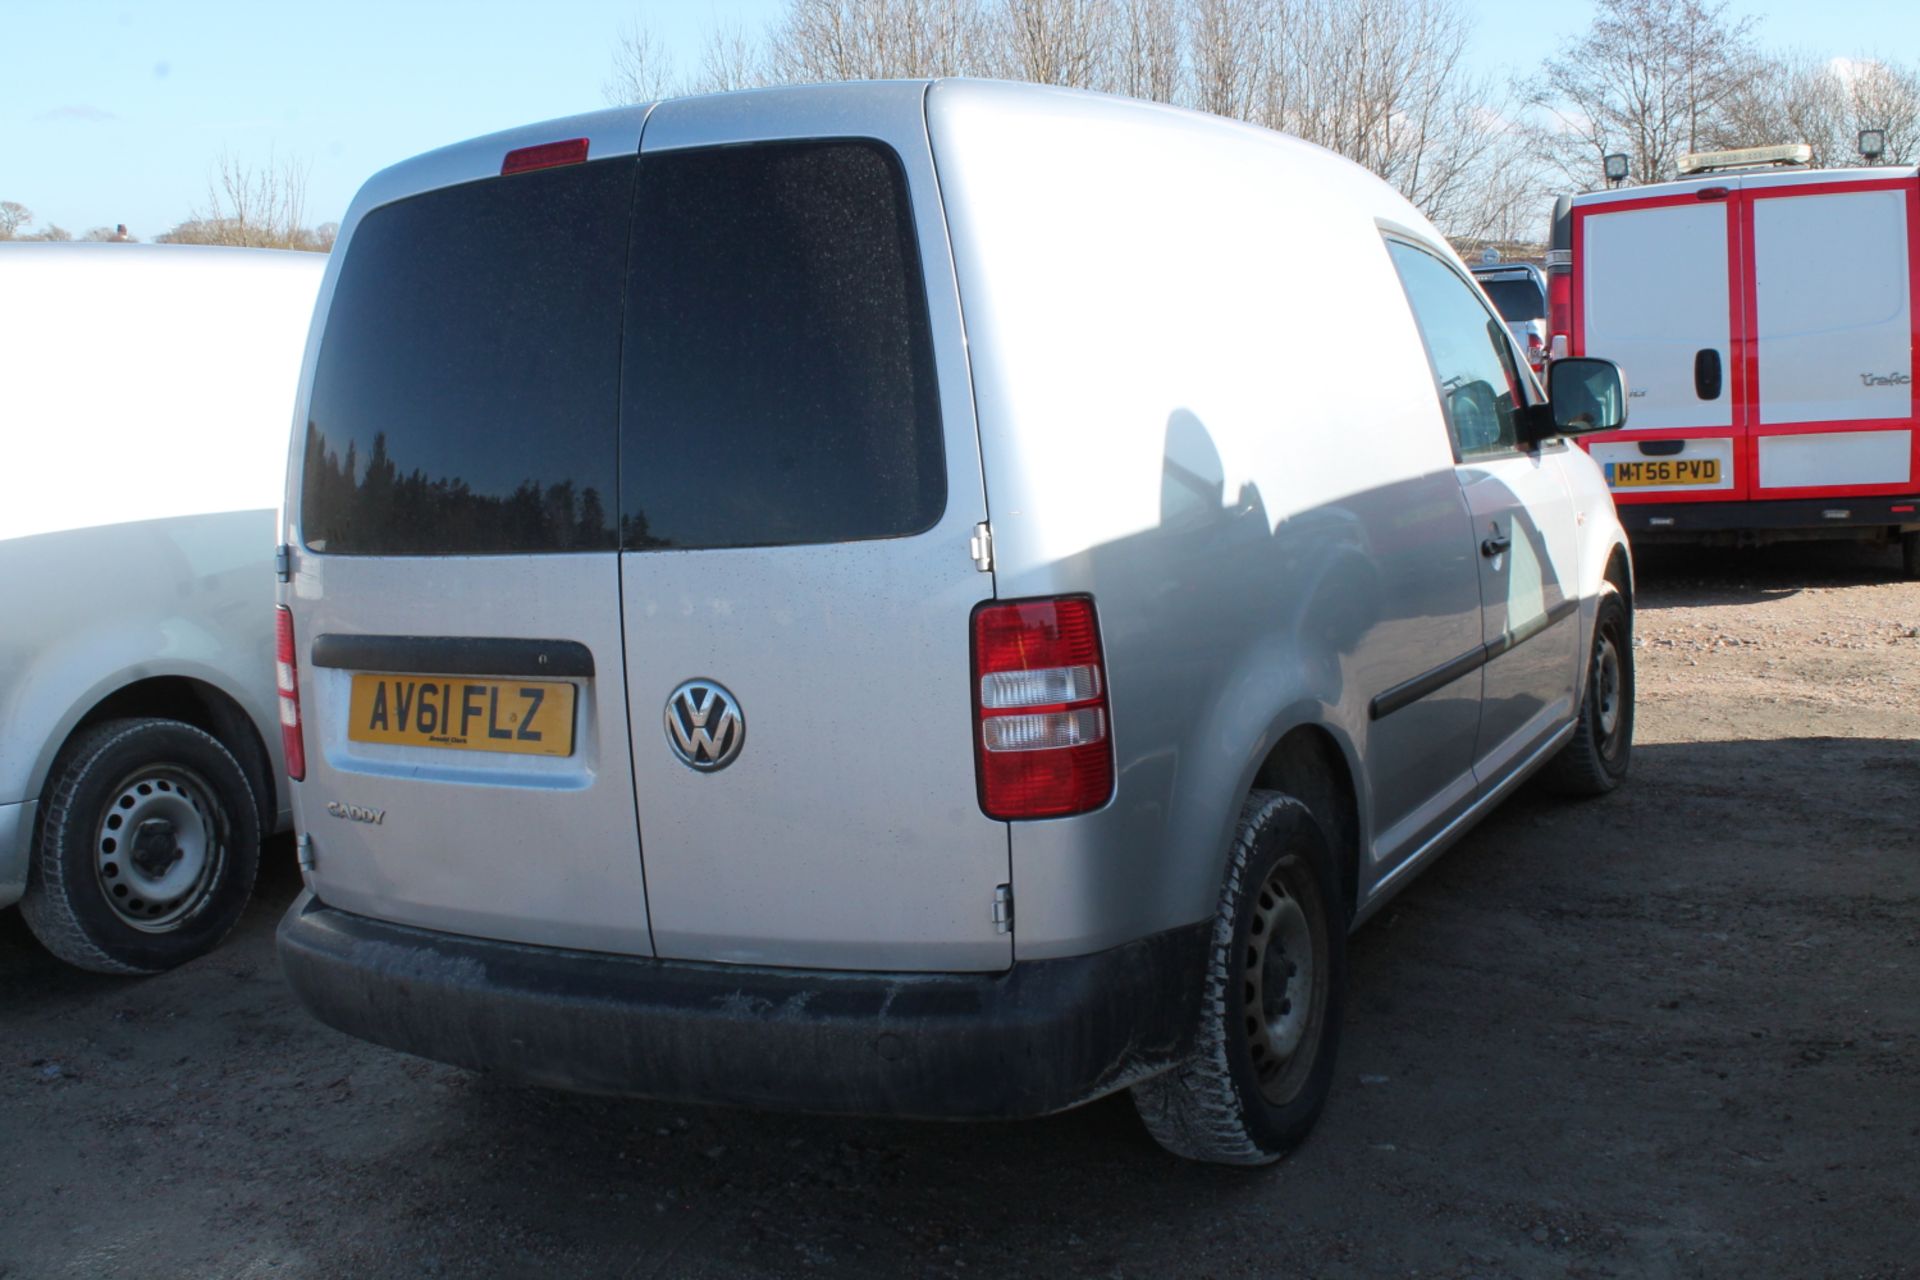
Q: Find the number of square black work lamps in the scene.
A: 2